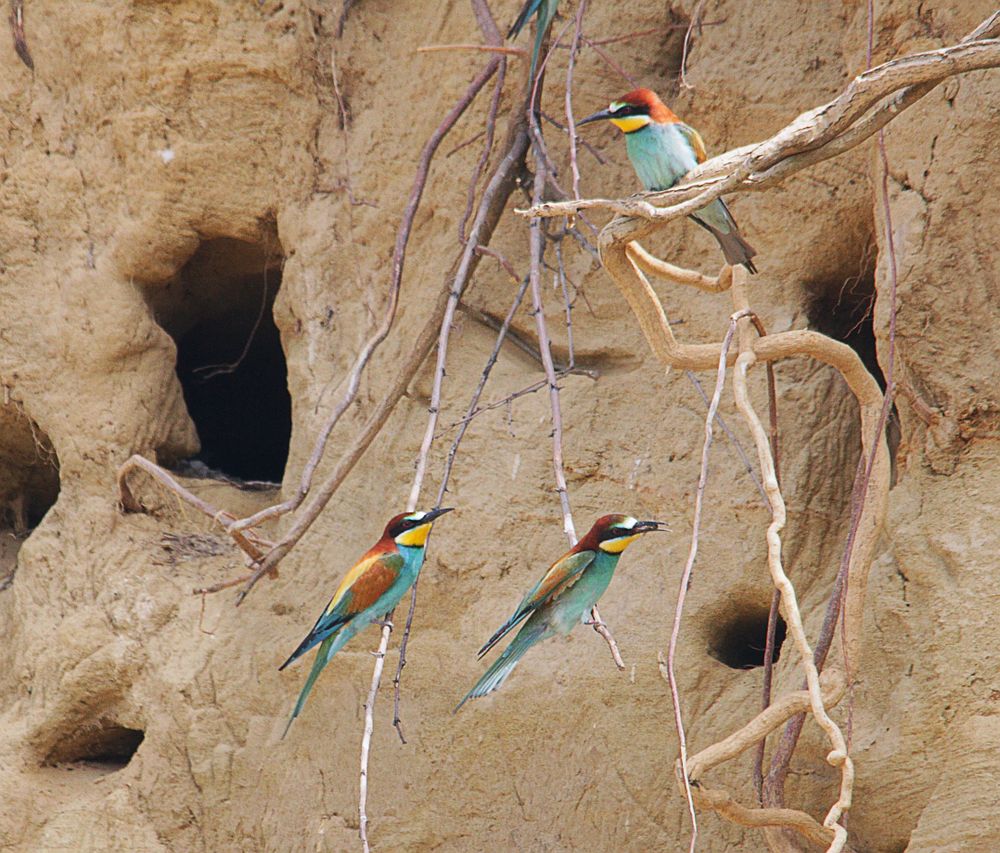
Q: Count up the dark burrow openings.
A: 5